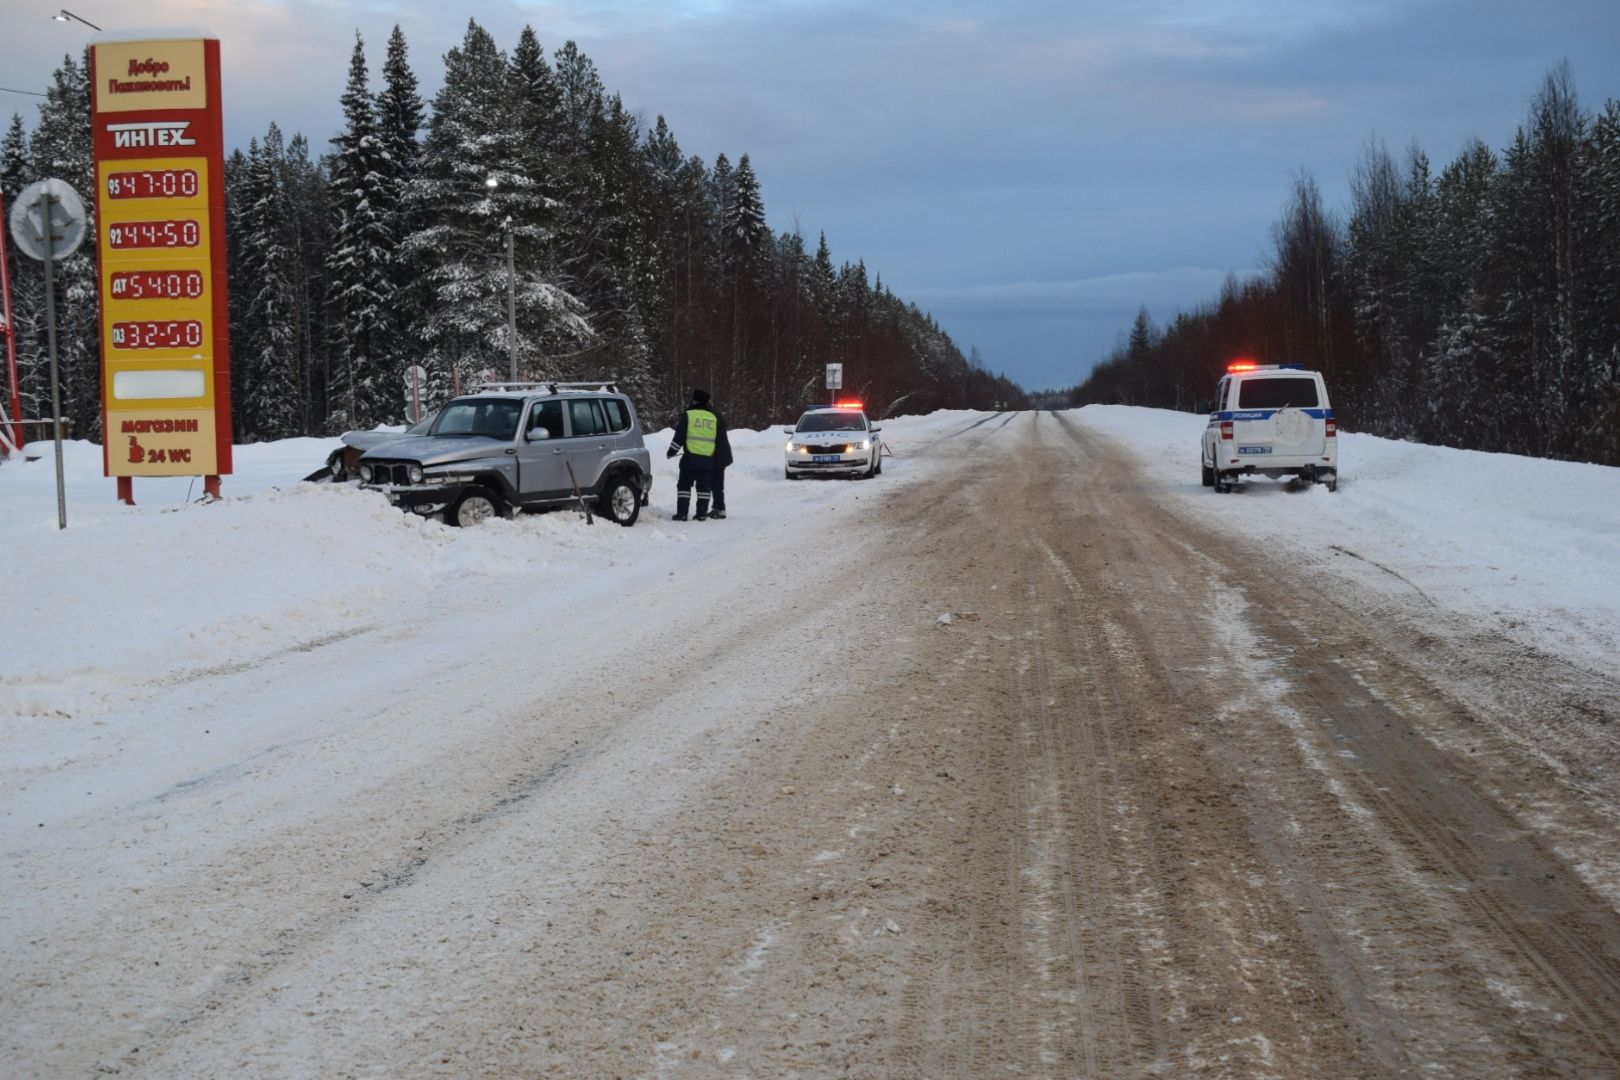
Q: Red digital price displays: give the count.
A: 4